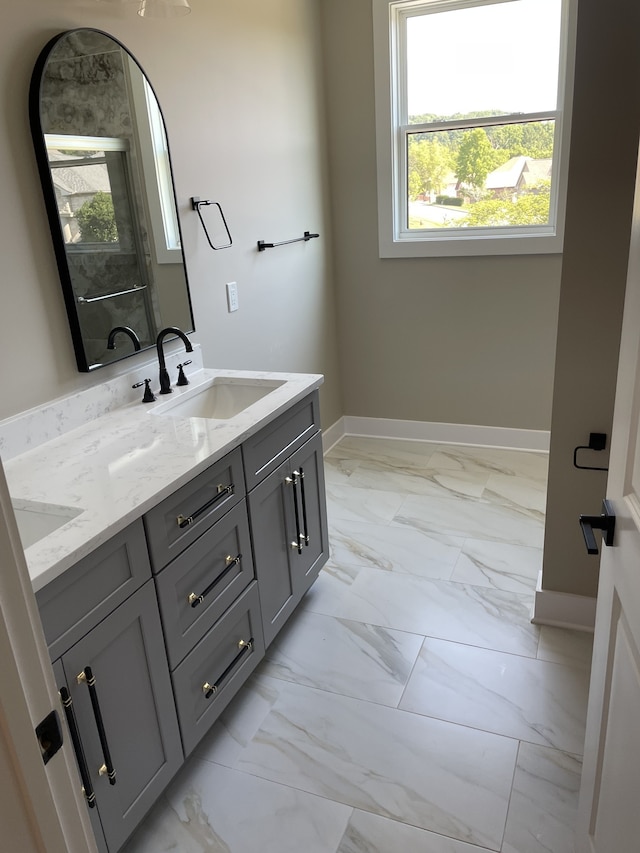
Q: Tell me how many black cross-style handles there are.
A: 2